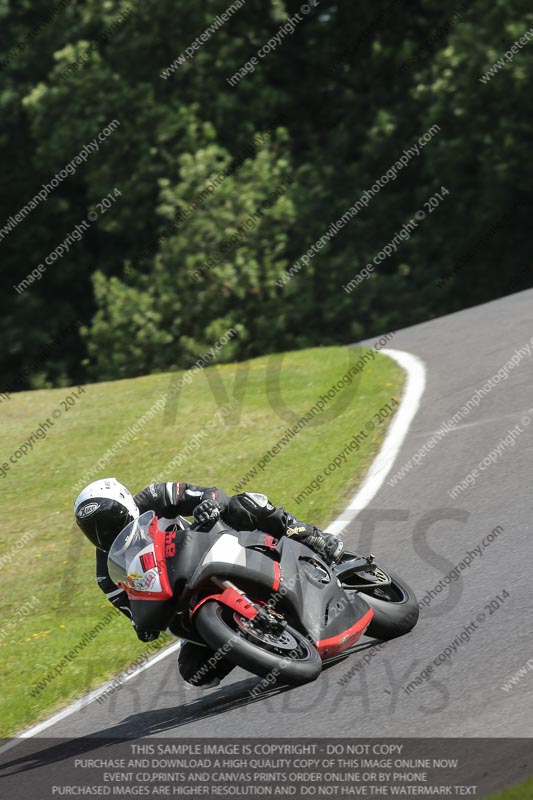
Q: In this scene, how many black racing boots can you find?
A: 1